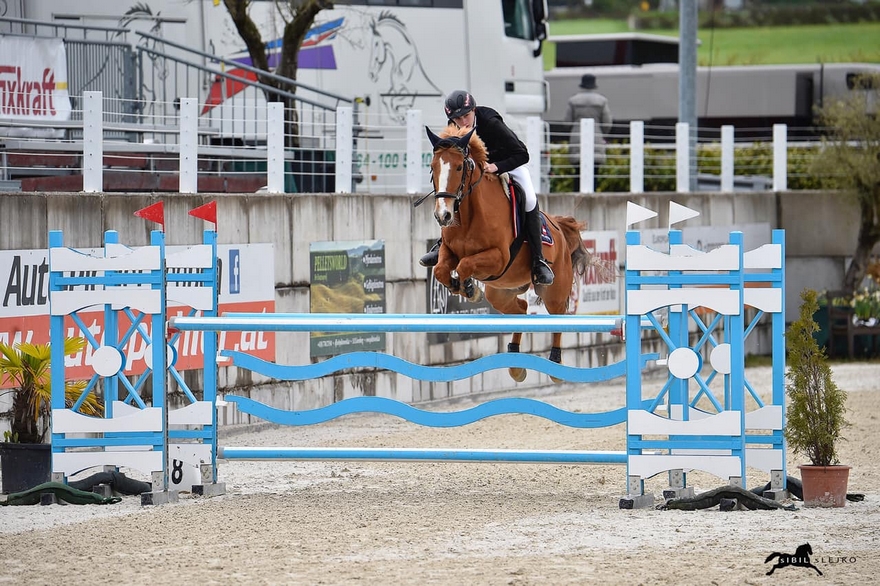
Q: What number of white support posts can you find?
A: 11